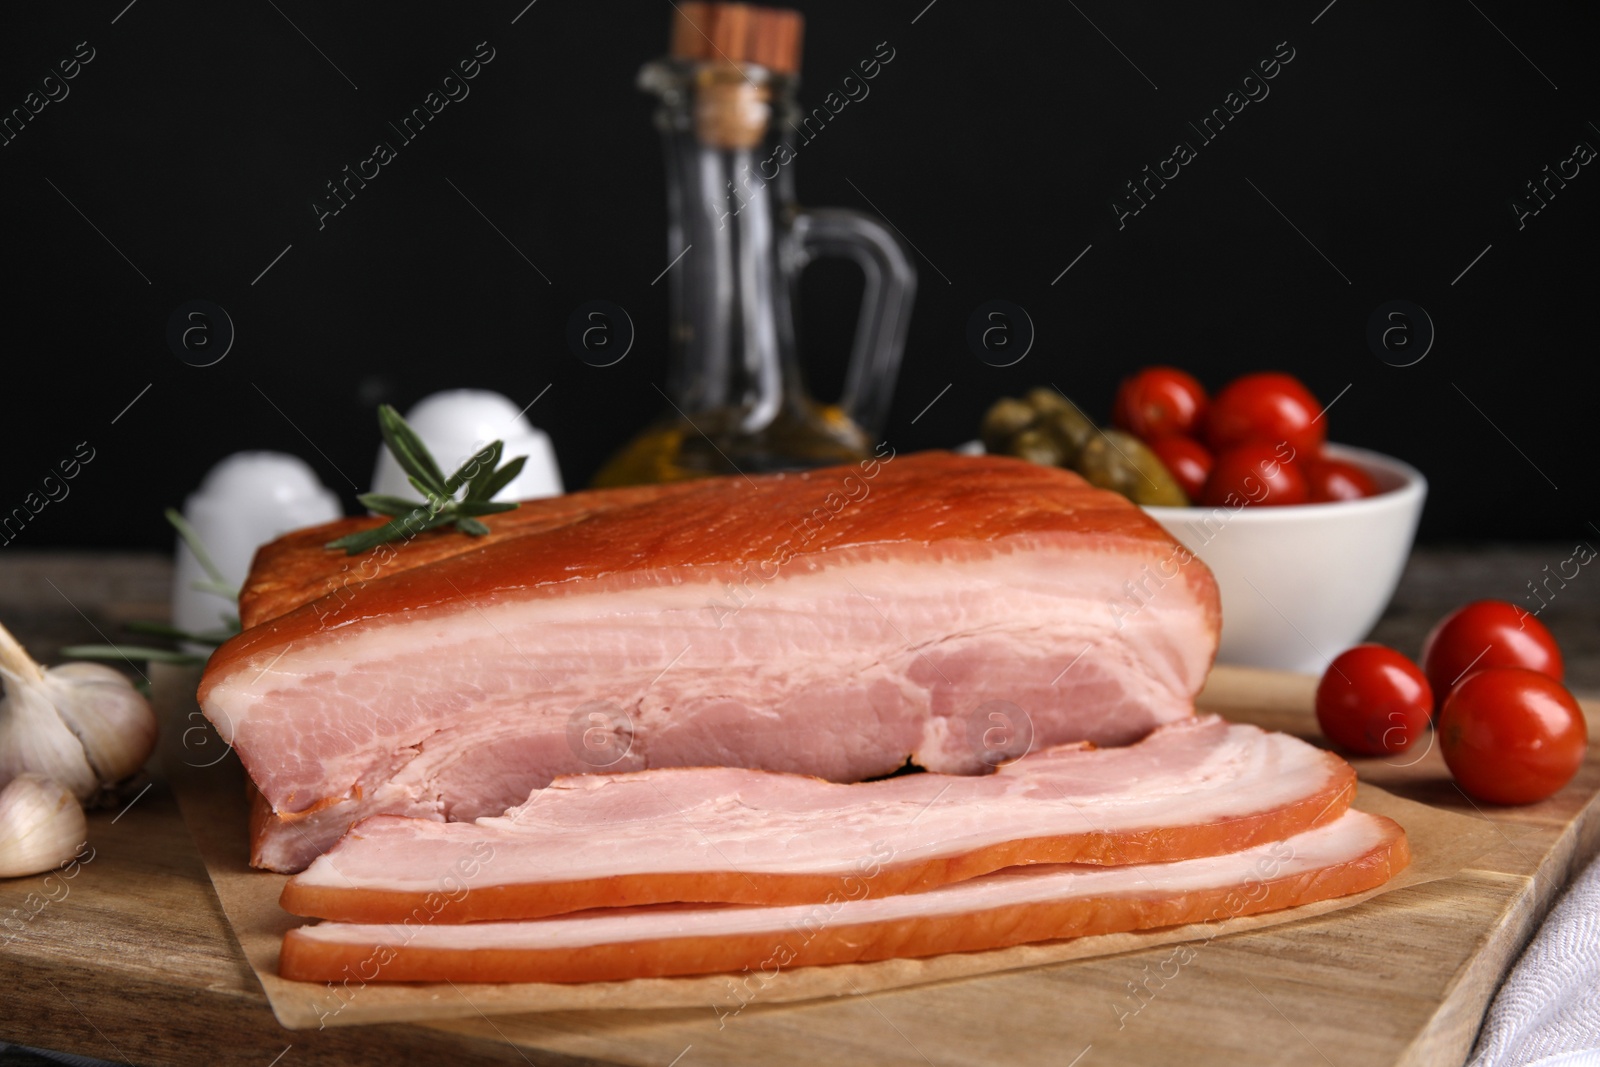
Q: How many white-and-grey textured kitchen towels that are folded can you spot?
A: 1